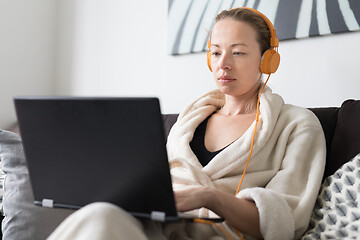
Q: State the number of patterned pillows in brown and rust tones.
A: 0